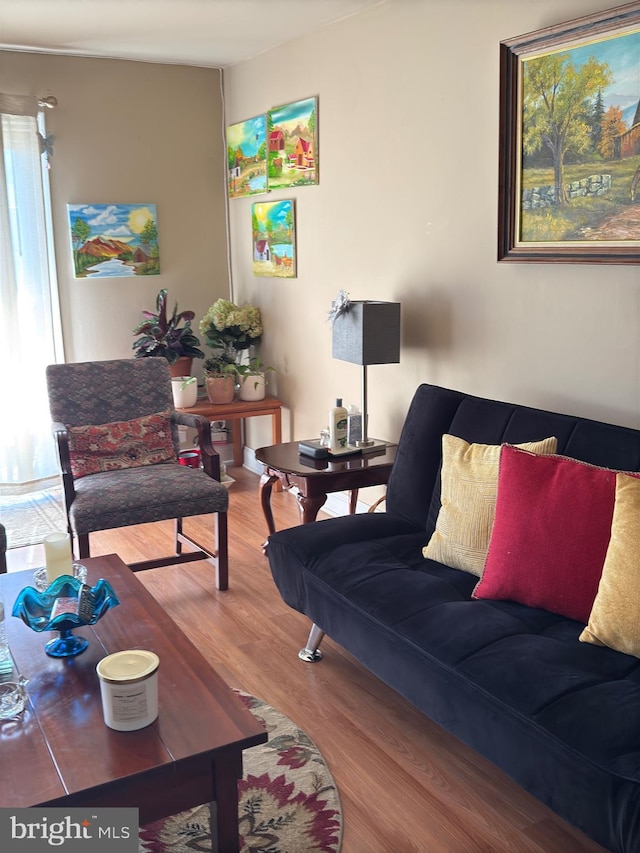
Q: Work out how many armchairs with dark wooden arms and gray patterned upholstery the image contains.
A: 1